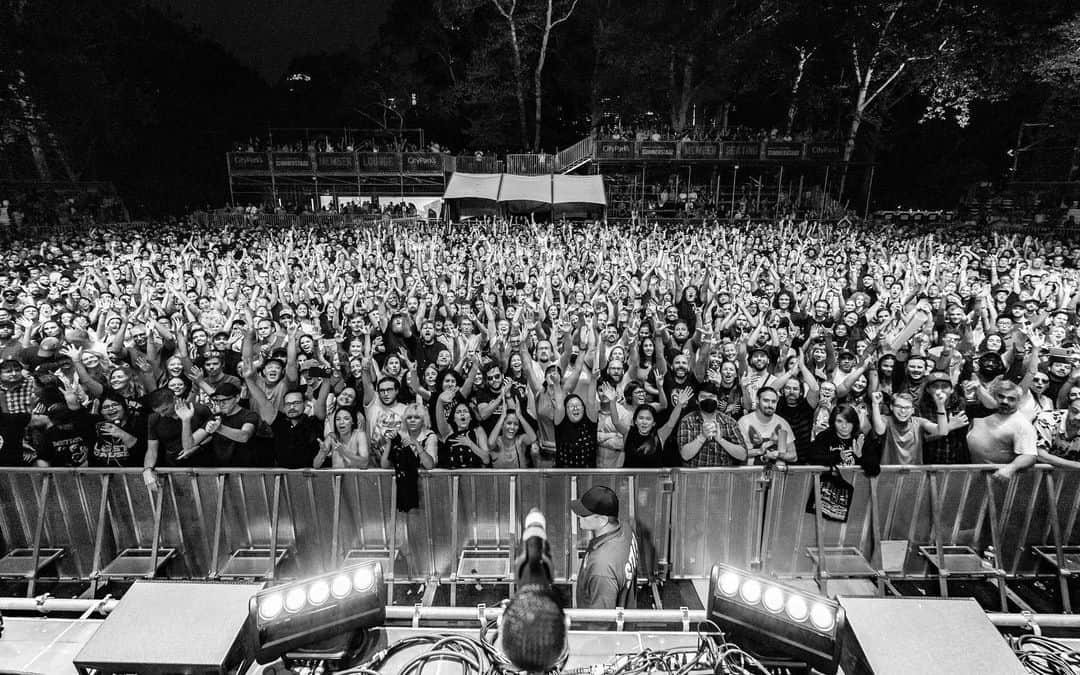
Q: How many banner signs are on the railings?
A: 11